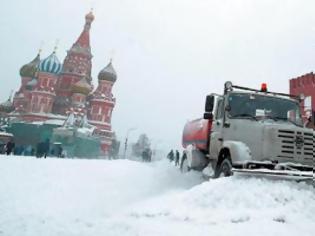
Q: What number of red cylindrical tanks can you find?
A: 1